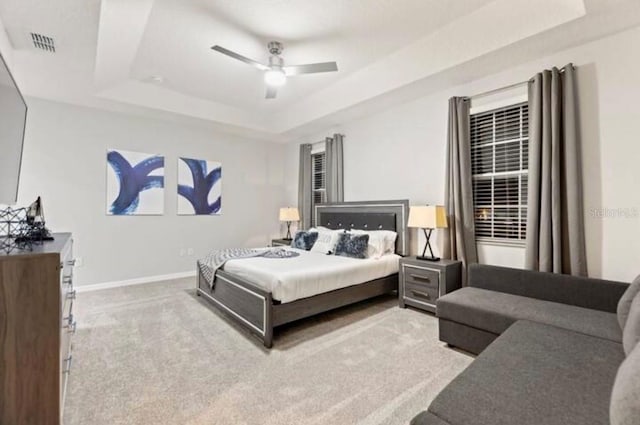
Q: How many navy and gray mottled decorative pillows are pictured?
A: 2